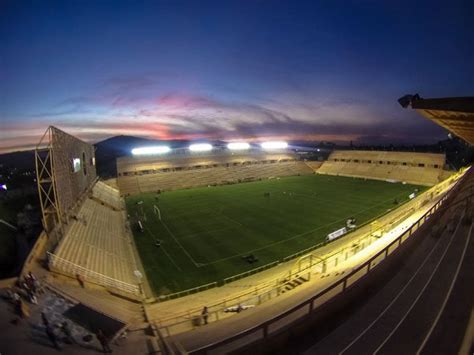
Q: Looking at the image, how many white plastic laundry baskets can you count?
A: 0